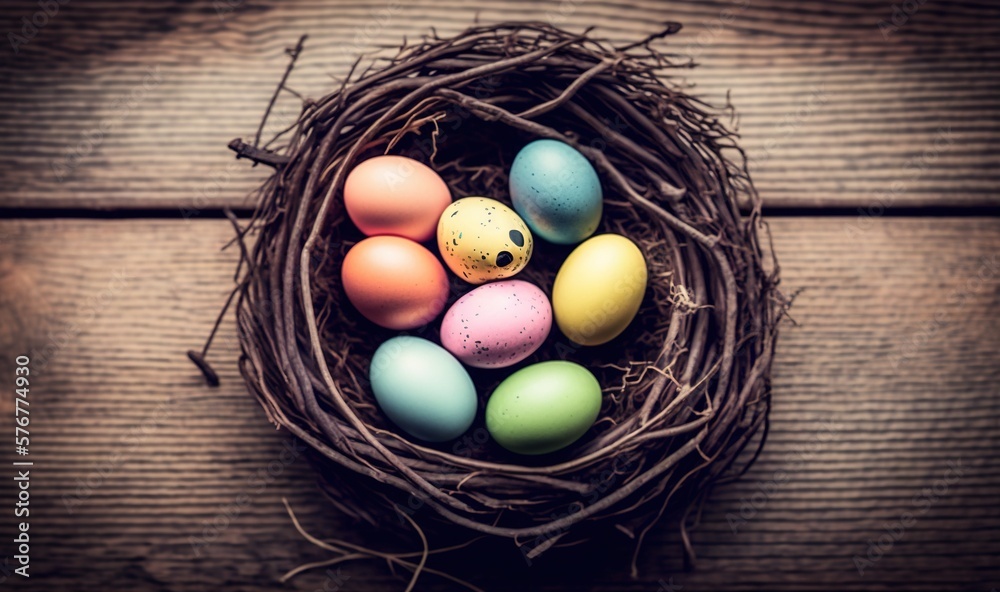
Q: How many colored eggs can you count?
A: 8